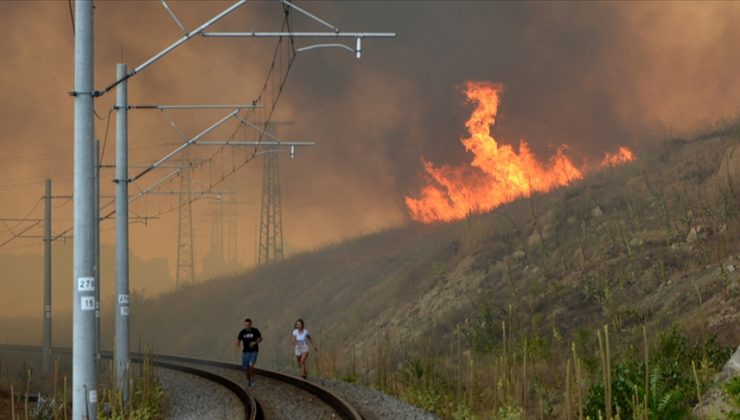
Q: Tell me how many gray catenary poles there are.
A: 4